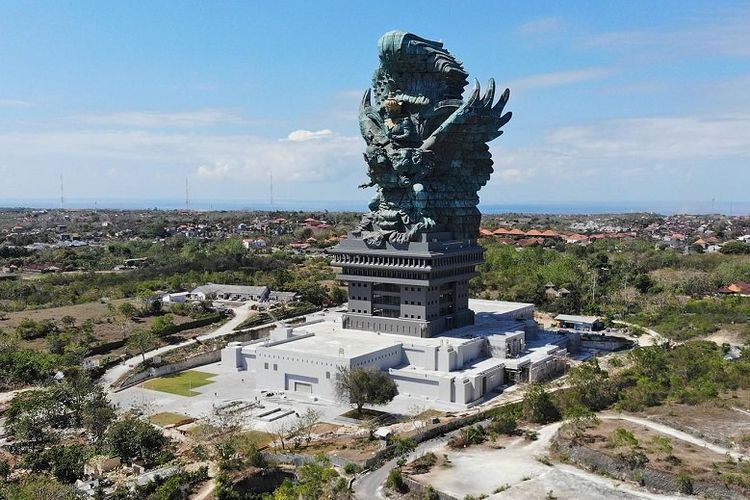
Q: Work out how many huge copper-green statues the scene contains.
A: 1